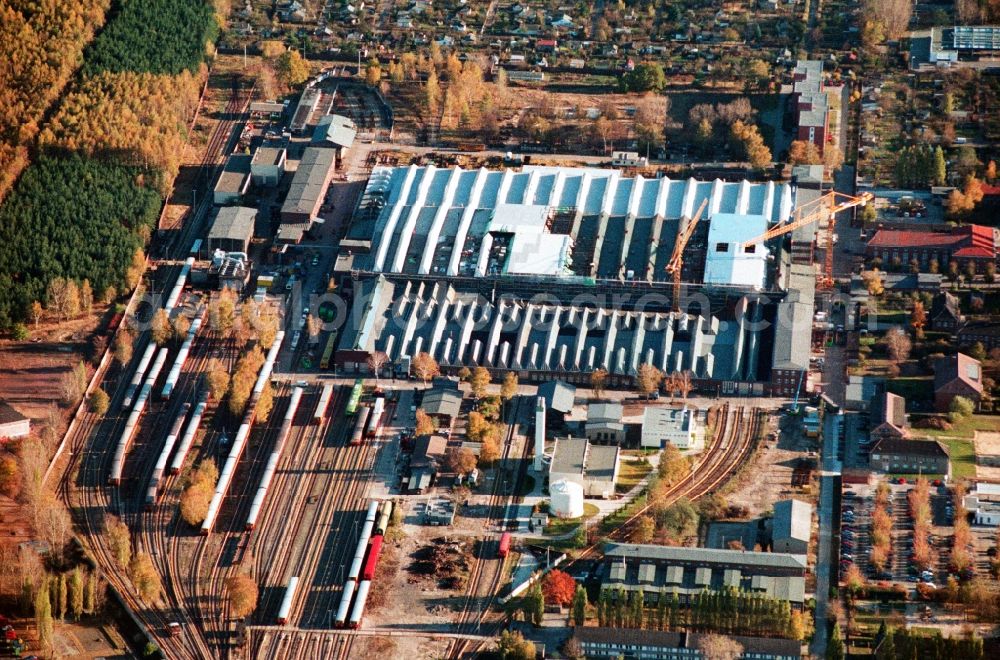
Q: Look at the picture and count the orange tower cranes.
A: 2